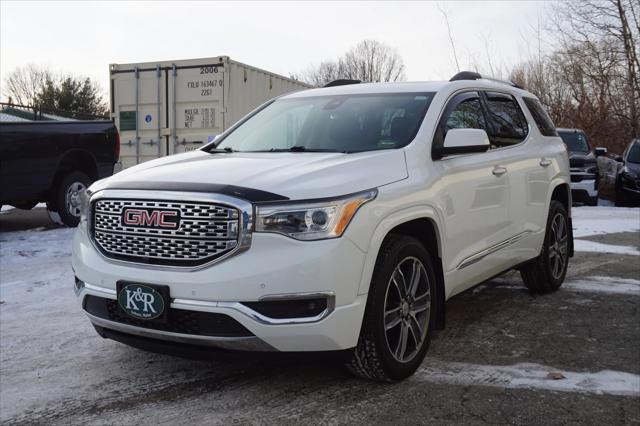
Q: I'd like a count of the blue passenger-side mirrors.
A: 0